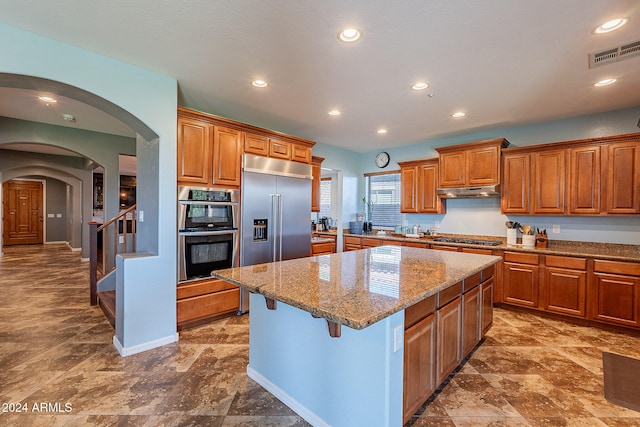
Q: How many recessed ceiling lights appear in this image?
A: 9